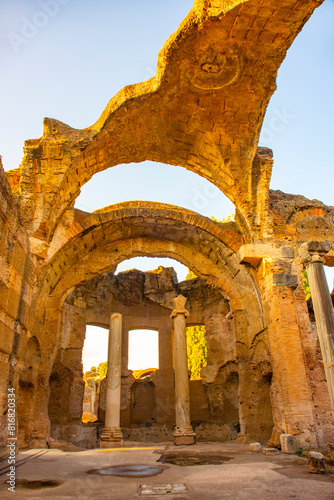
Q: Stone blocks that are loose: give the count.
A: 4